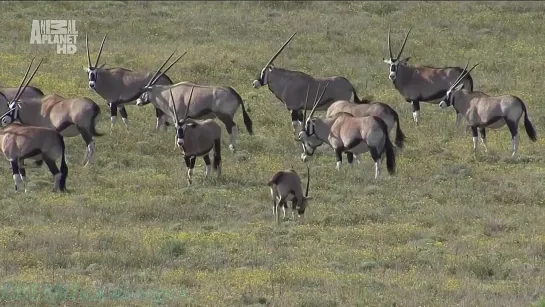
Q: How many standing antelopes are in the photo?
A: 12